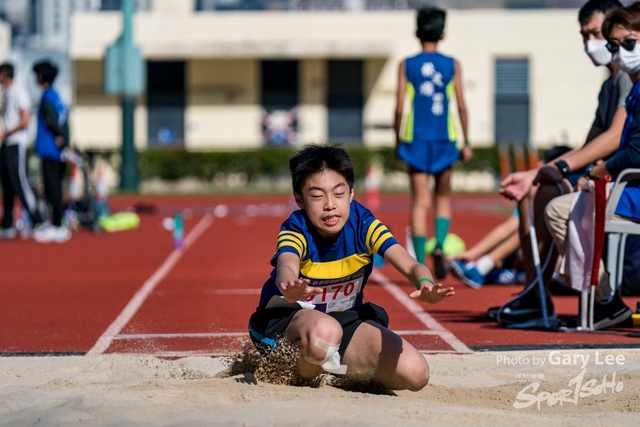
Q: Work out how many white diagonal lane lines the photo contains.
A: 2